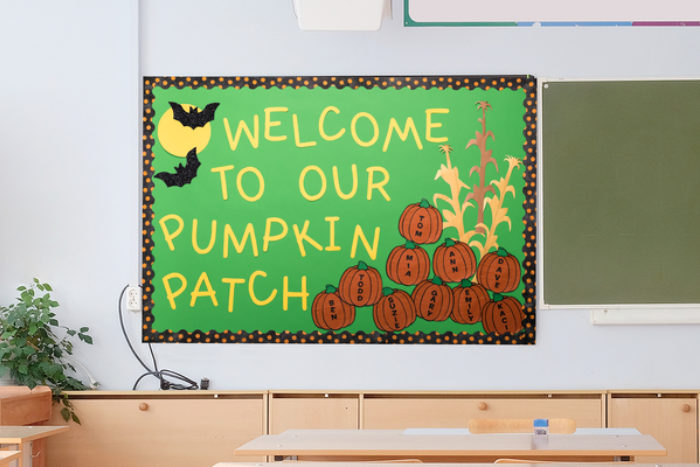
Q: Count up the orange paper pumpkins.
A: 10